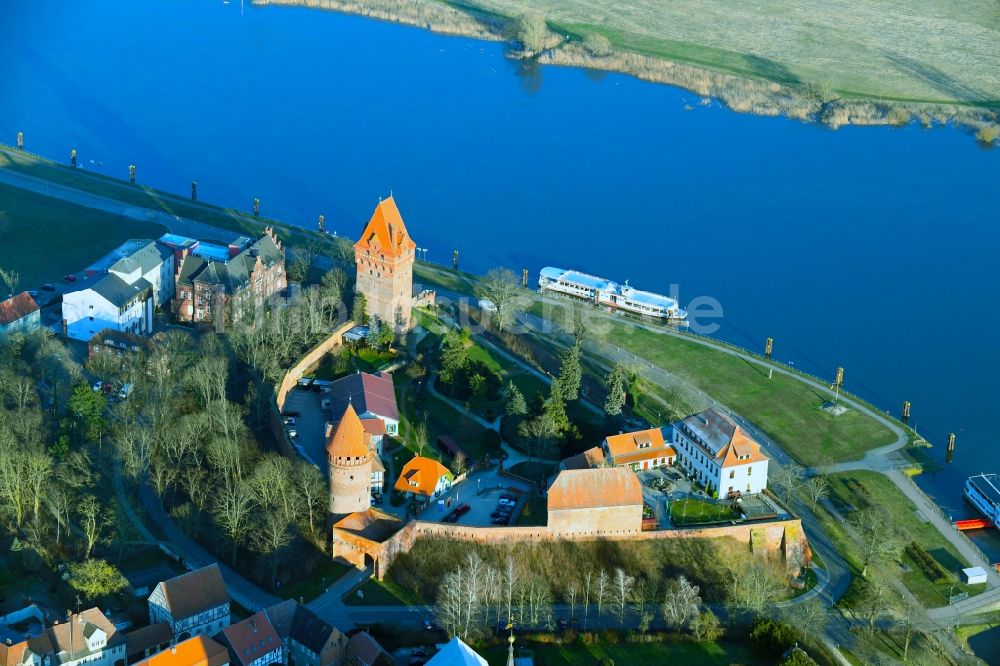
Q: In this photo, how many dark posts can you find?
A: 12